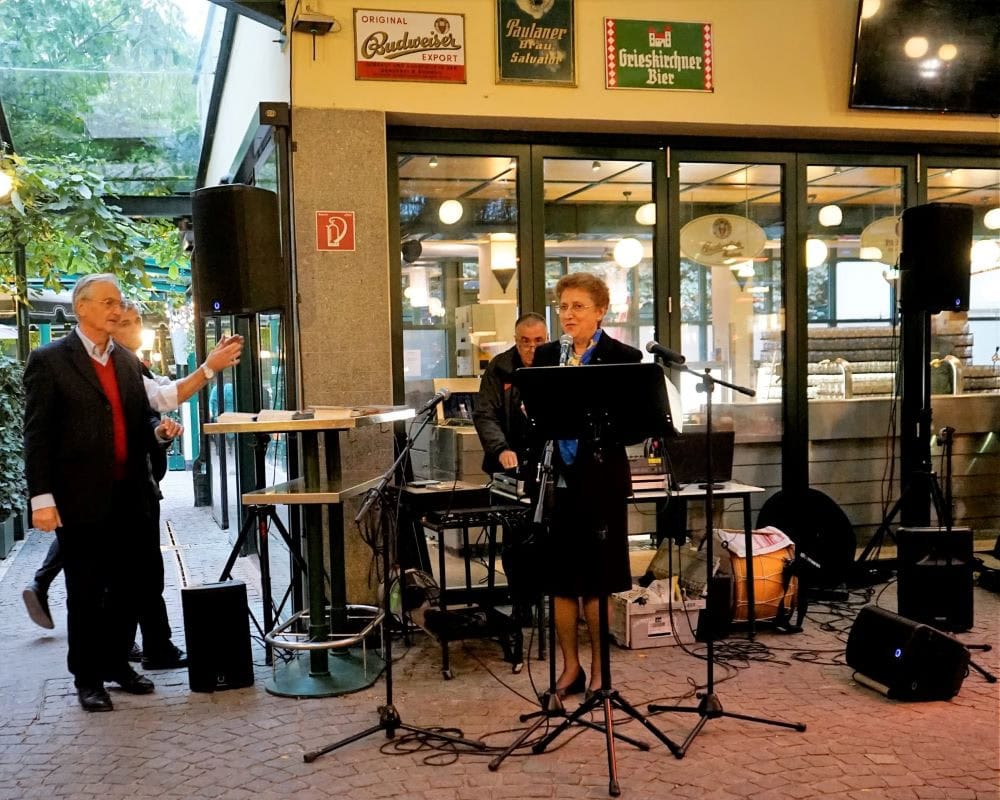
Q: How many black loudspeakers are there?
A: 5